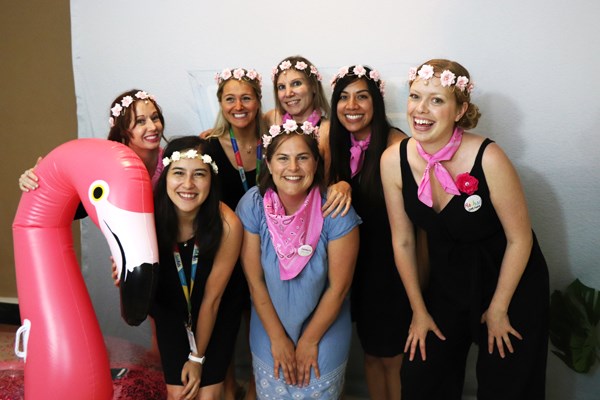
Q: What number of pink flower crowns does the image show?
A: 6